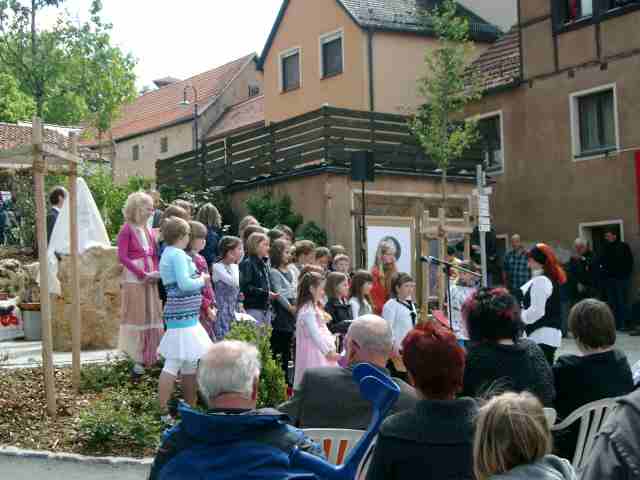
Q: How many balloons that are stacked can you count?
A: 0